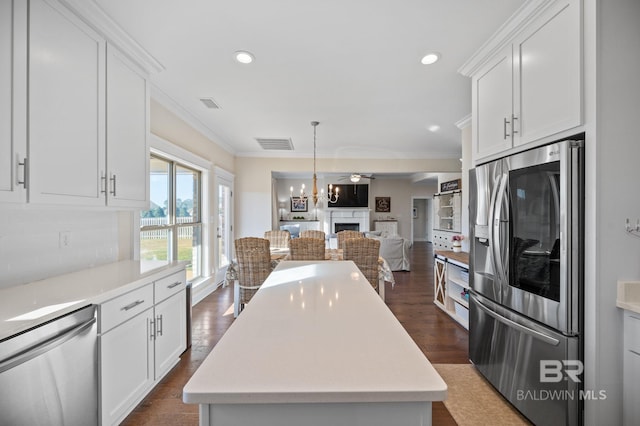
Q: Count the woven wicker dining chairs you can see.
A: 6